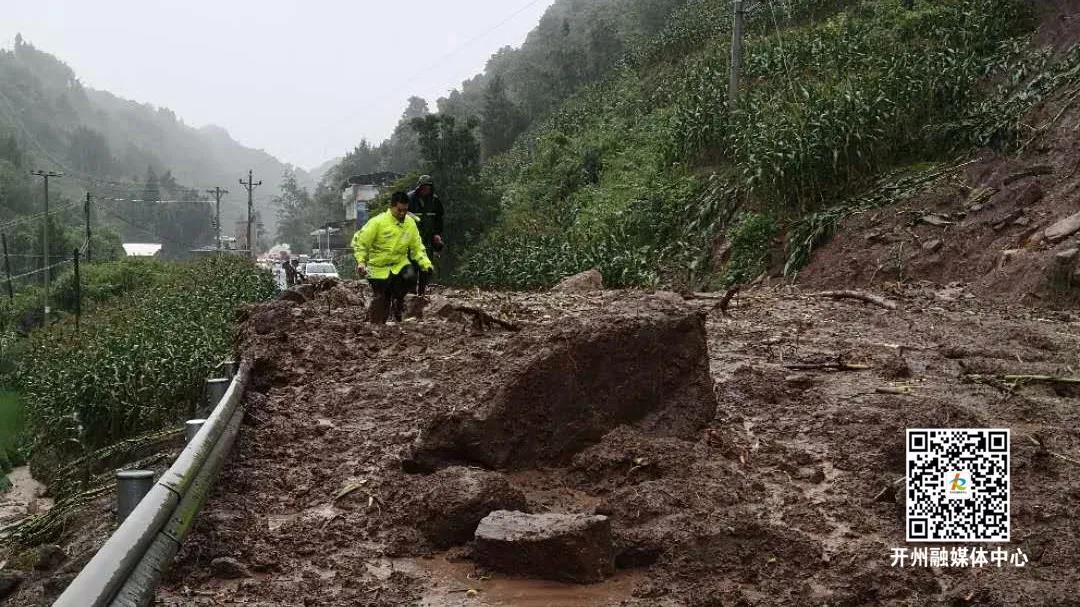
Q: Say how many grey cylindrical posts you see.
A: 4